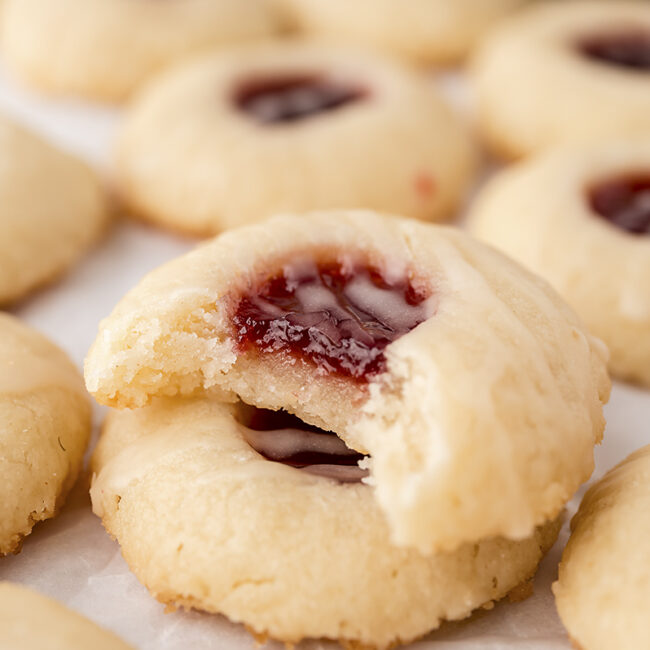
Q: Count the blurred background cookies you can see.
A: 6